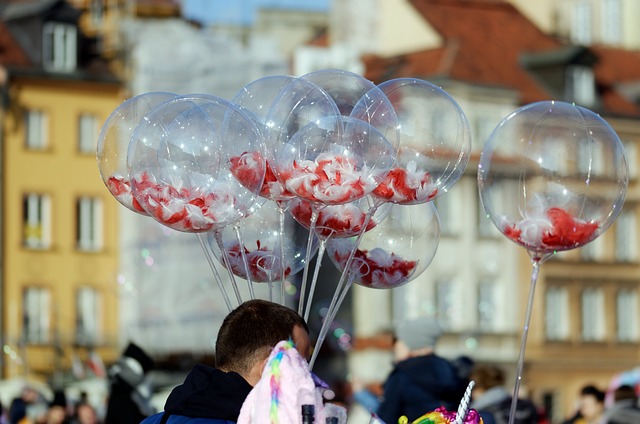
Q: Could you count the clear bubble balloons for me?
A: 10